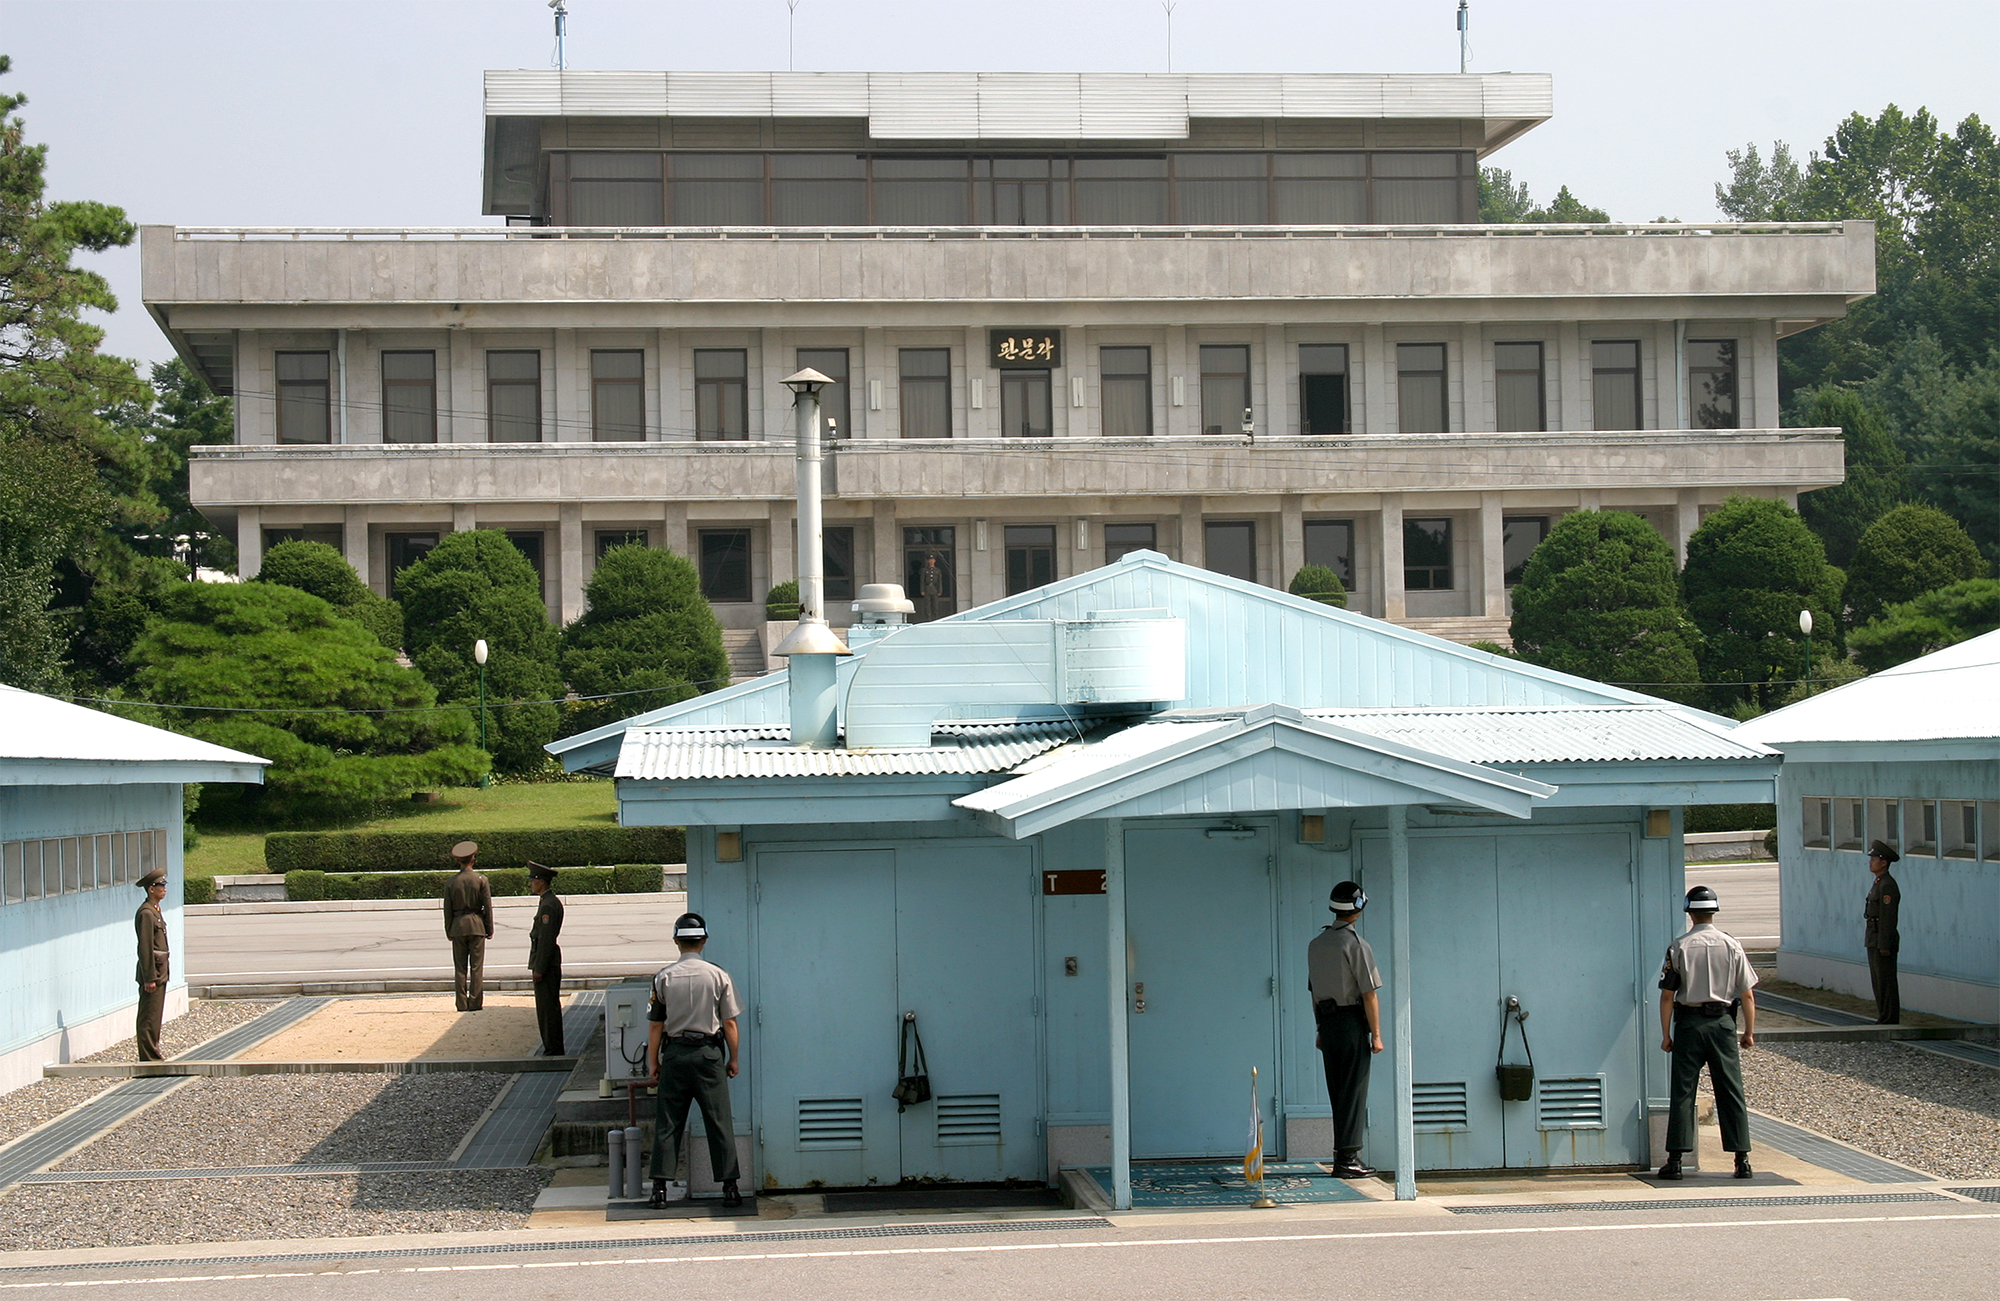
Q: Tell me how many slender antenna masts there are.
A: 2